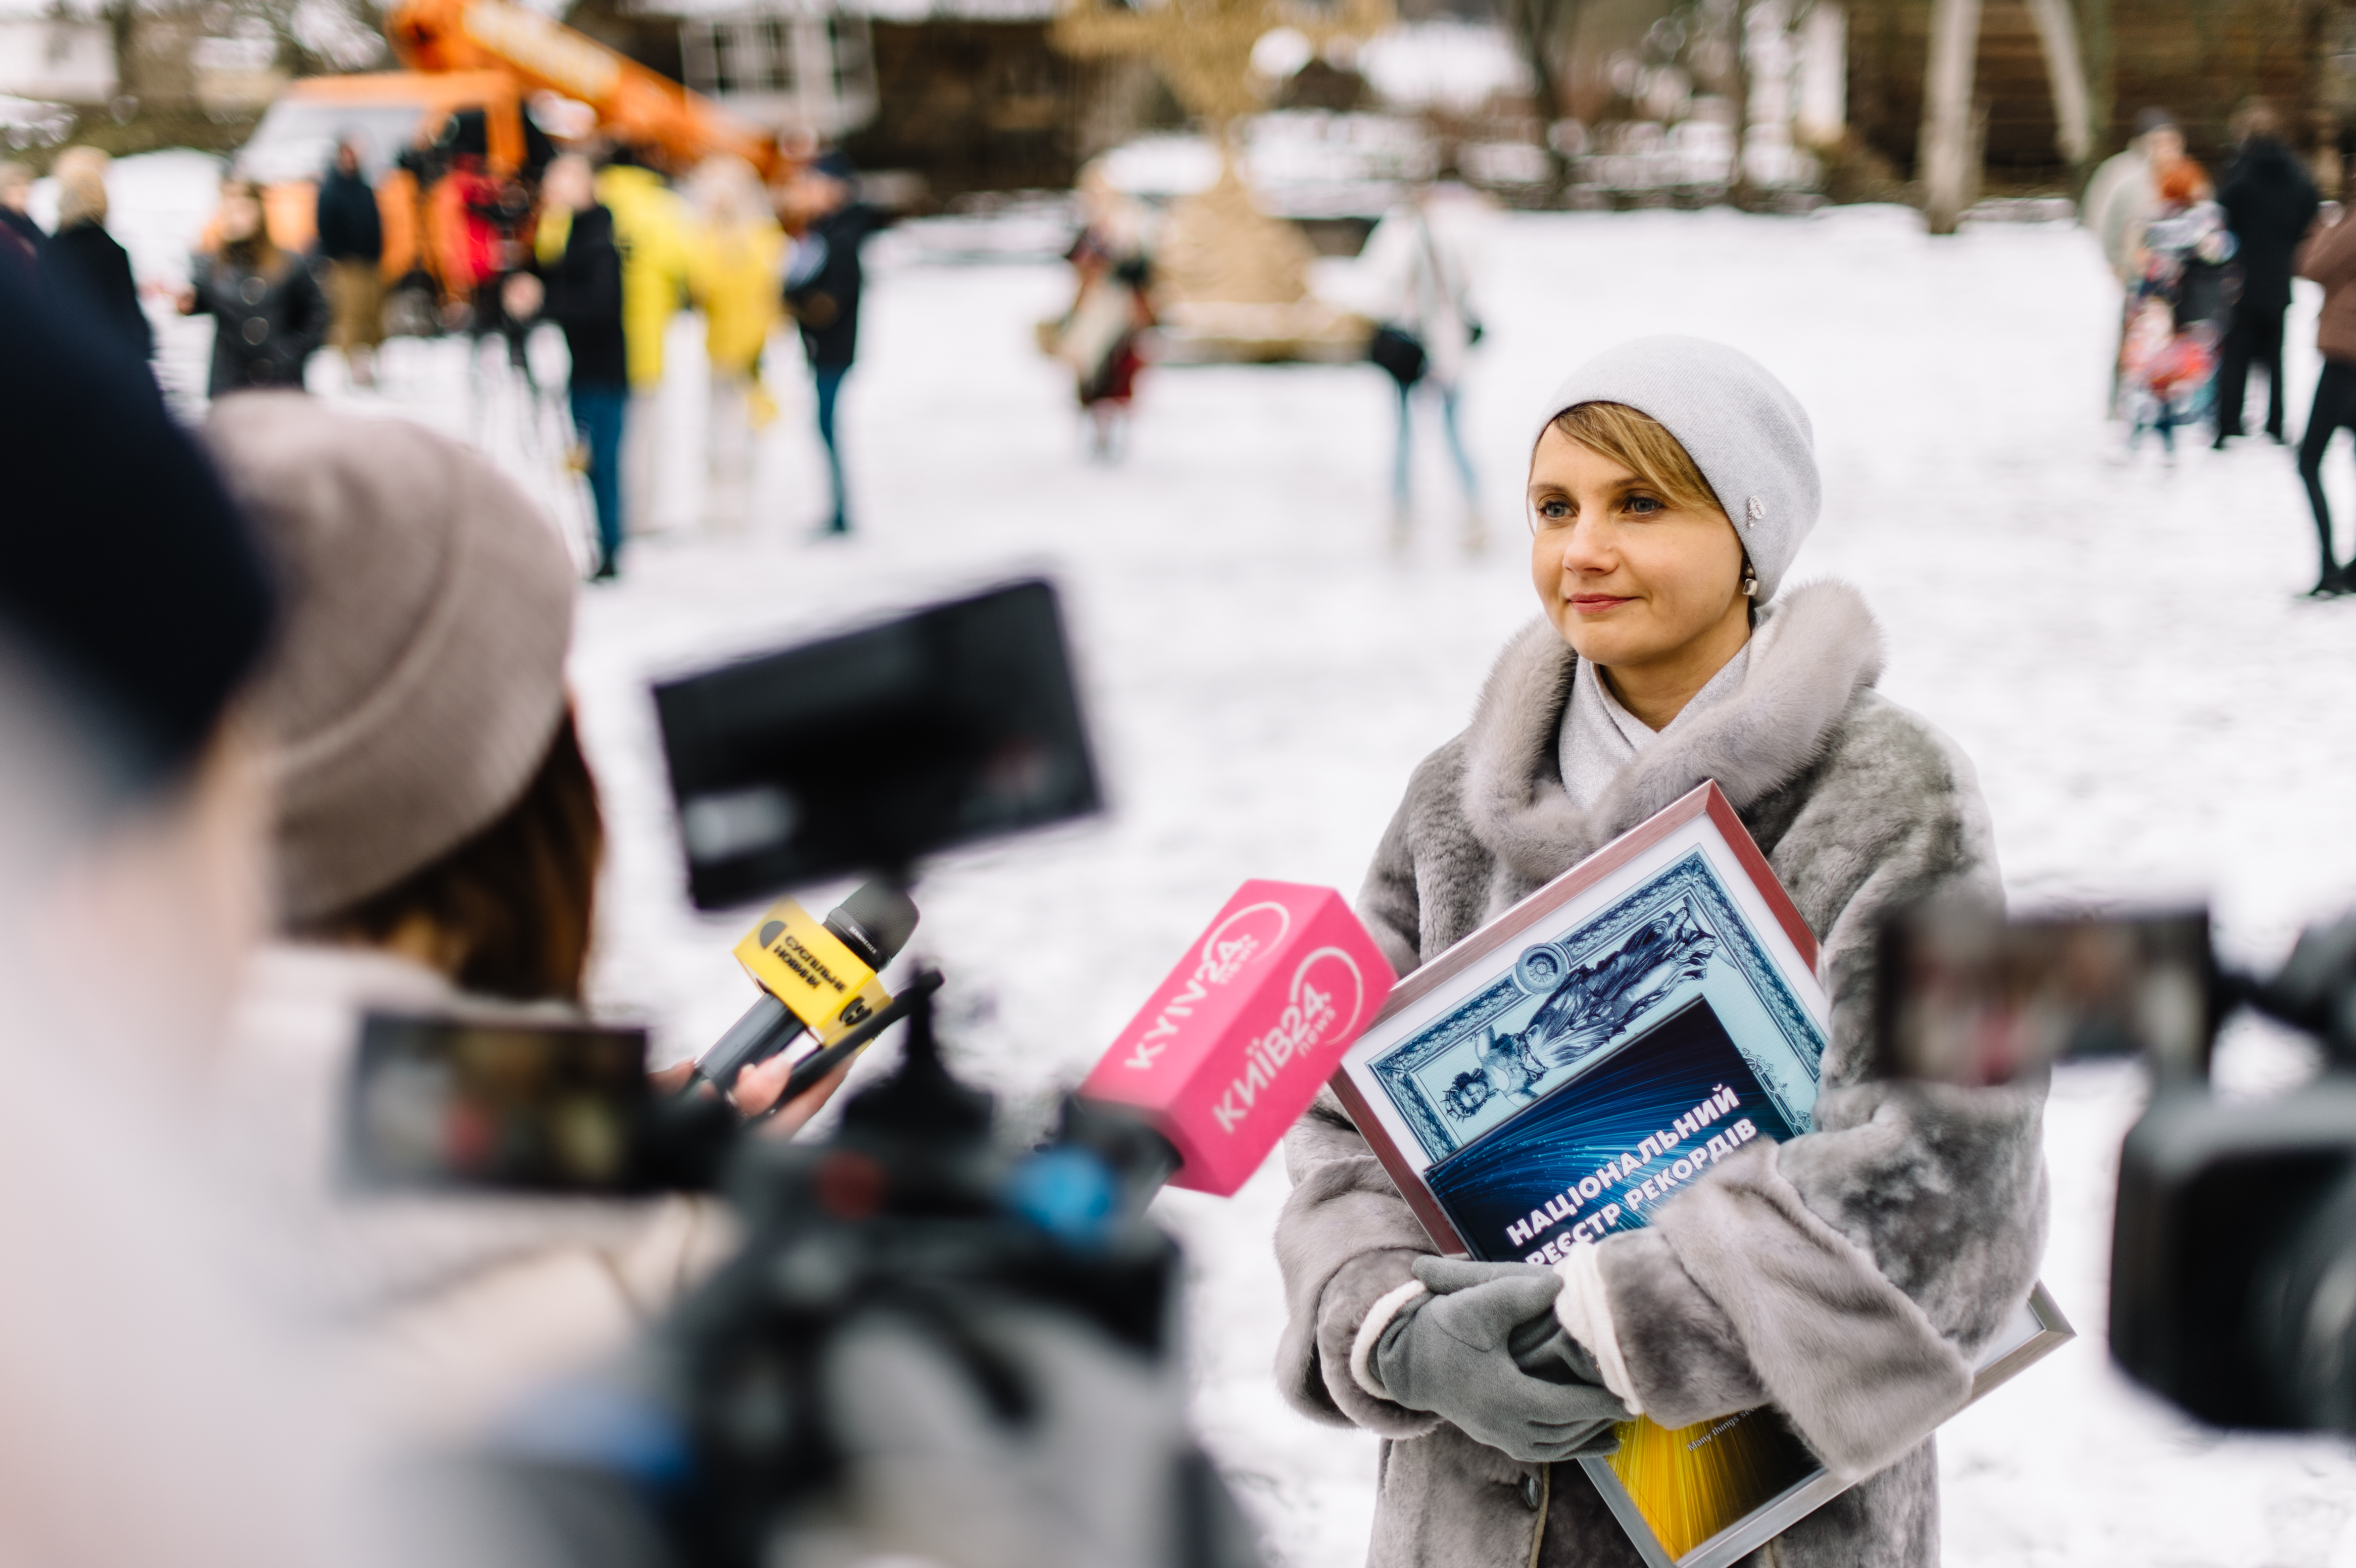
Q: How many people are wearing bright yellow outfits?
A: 2